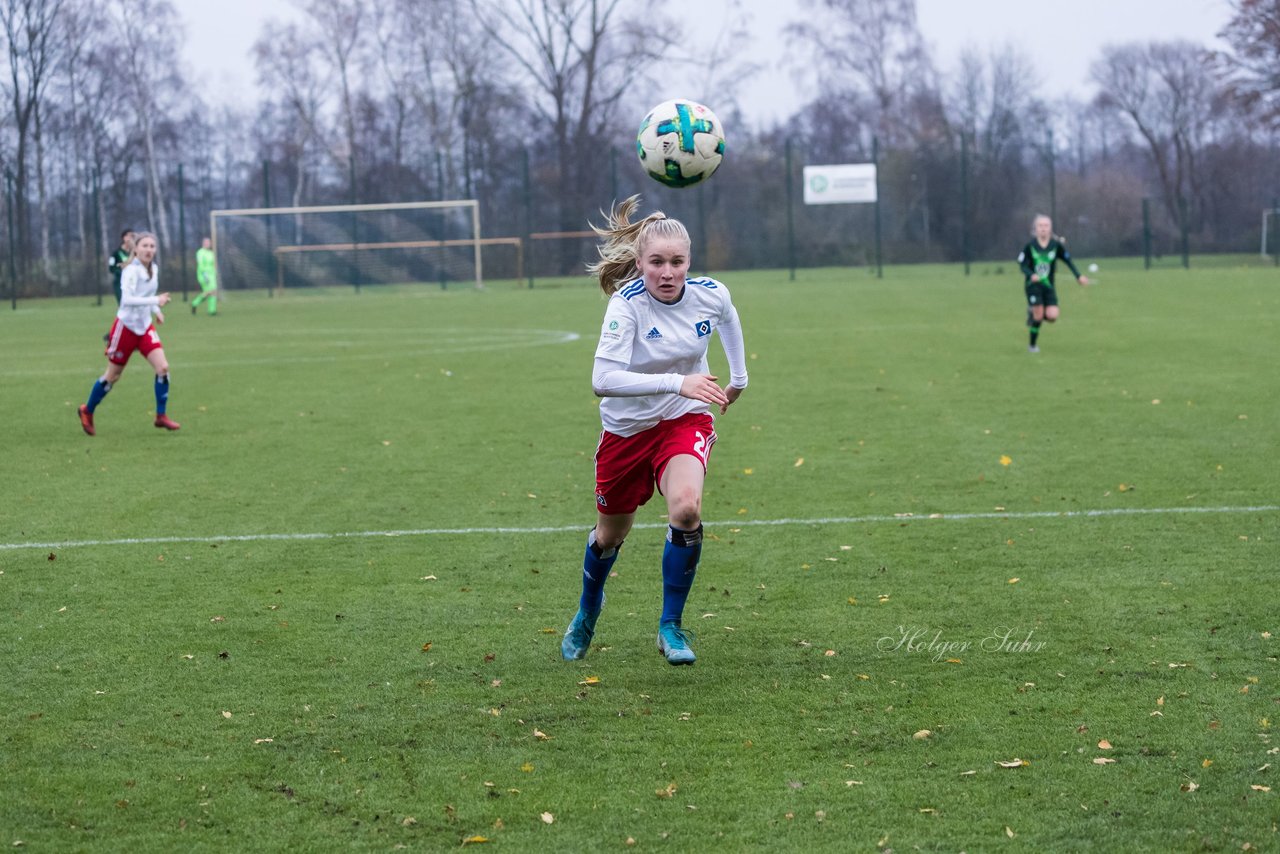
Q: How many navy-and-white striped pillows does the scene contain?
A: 0